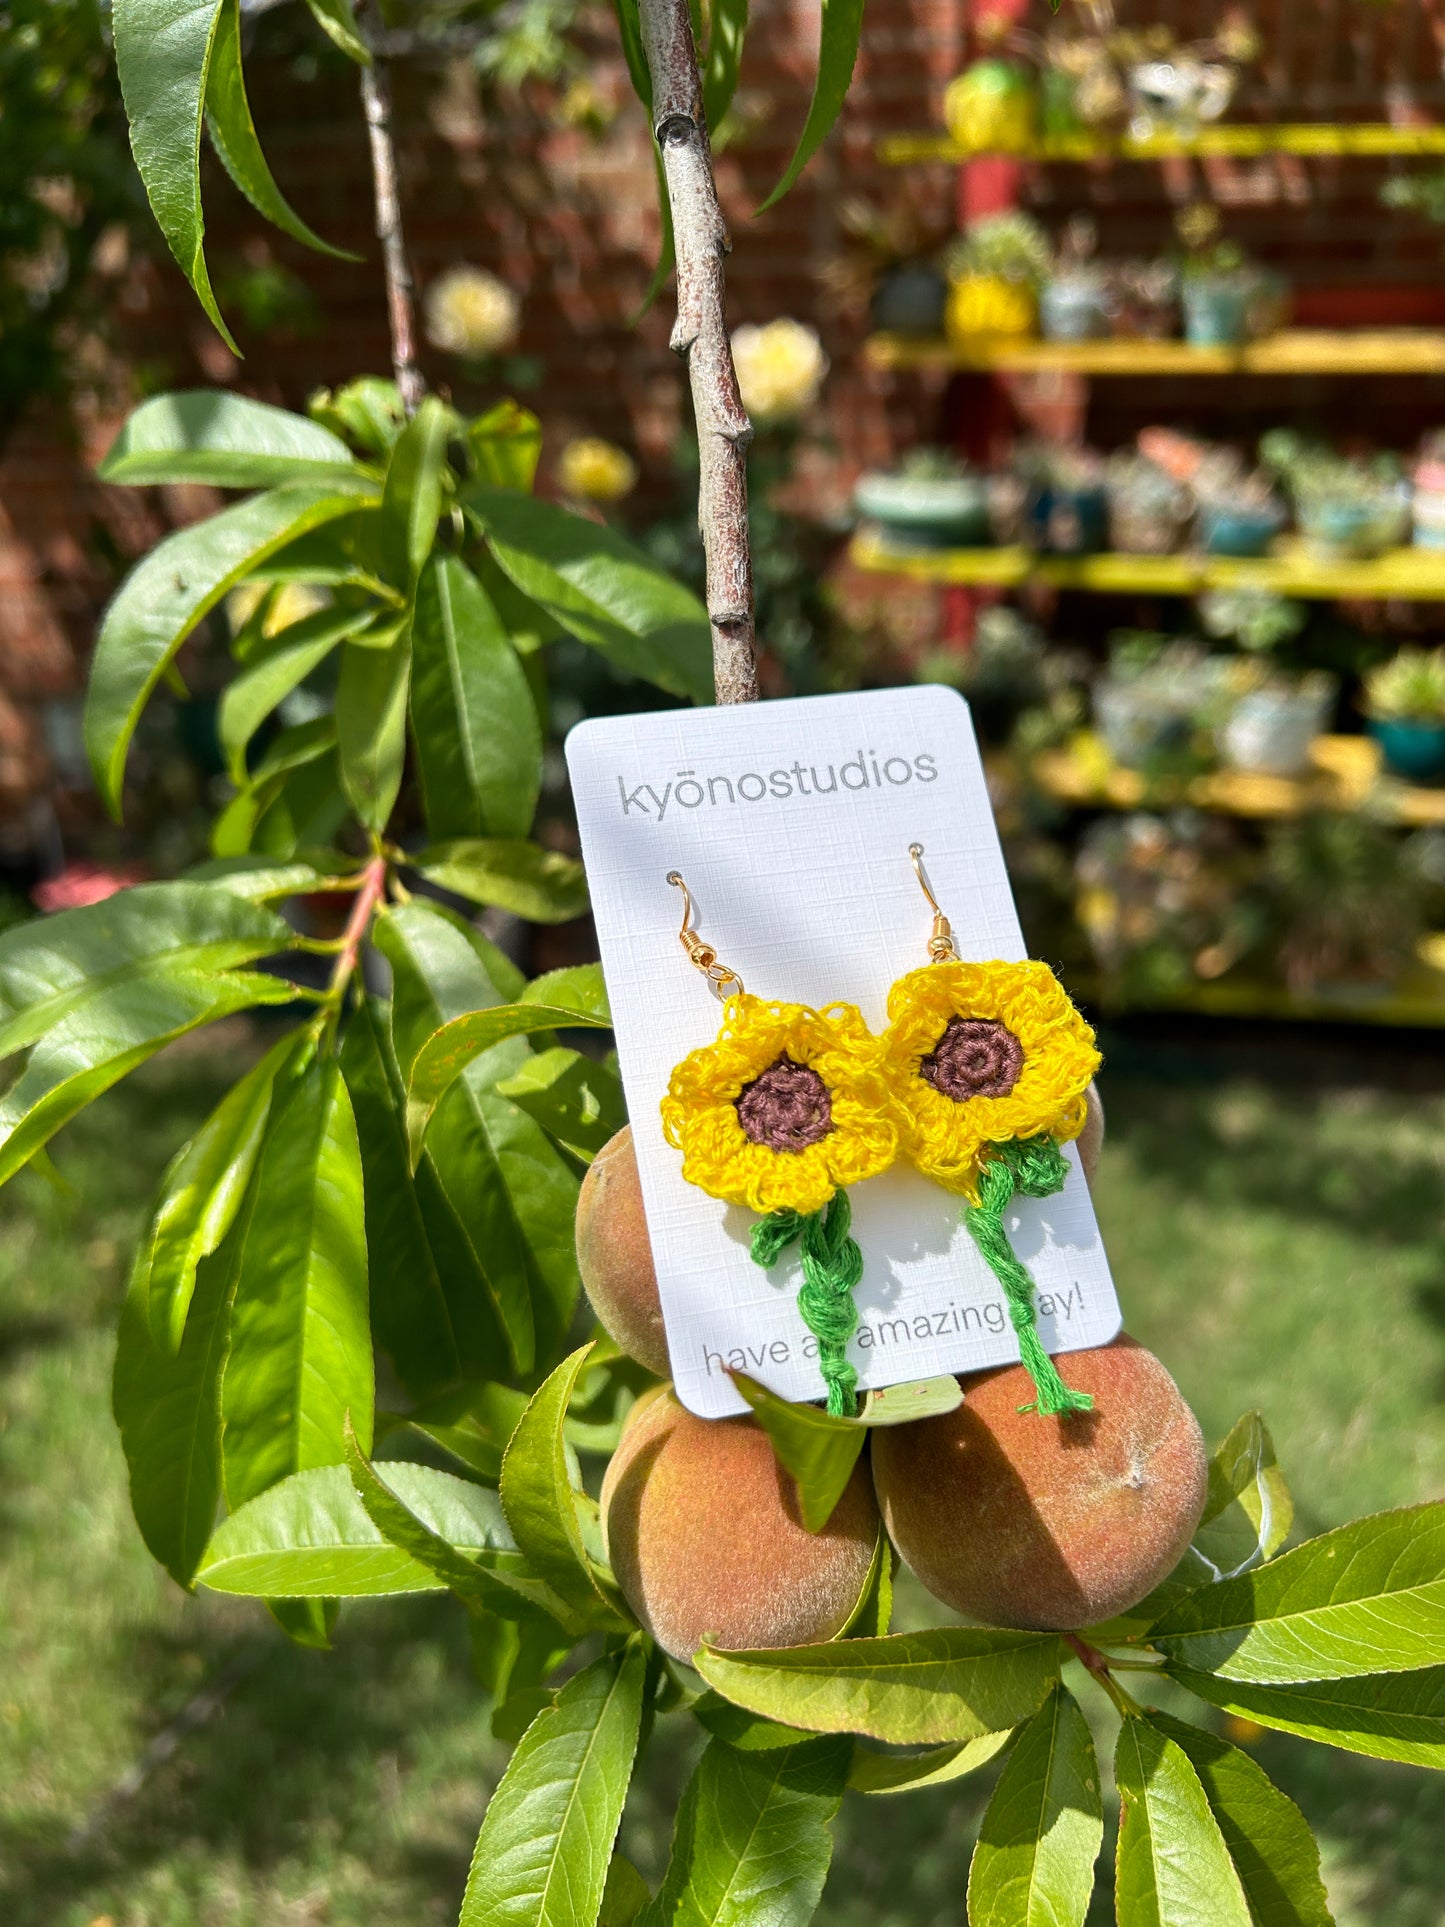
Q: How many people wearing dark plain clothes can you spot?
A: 0